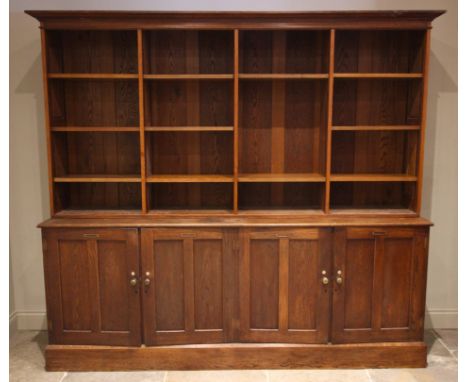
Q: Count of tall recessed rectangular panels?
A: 8